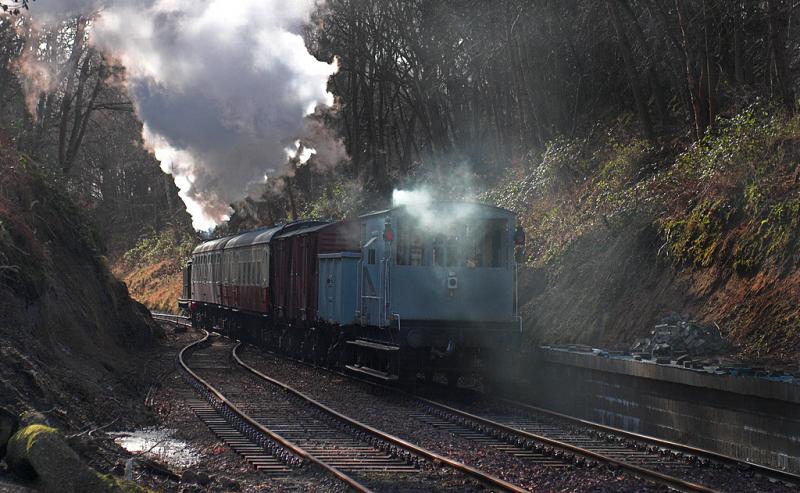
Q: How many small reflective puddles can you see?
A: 1